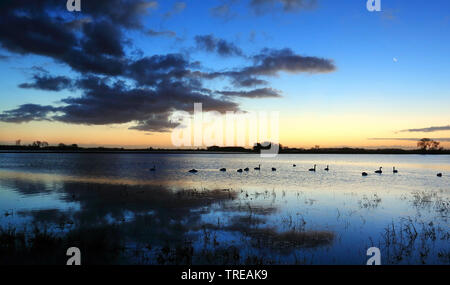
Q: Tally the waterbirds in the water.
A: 14